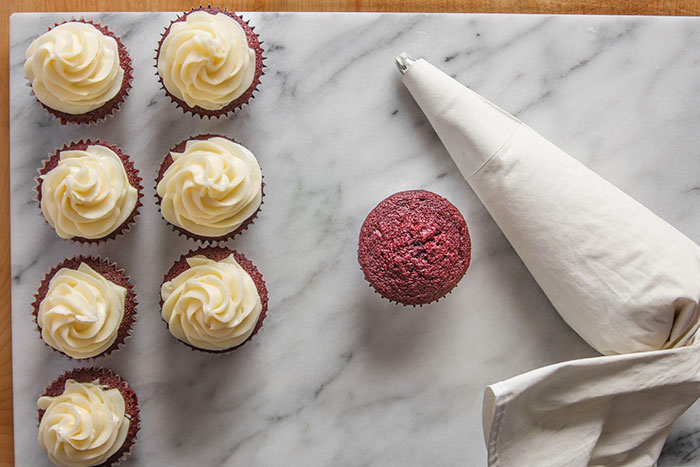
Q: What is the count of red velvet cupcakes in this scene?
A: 8